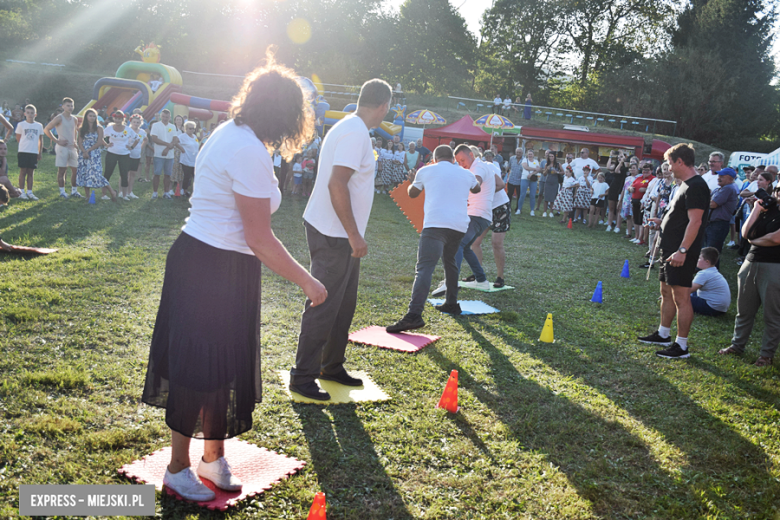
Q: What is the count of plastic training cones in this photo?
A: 8